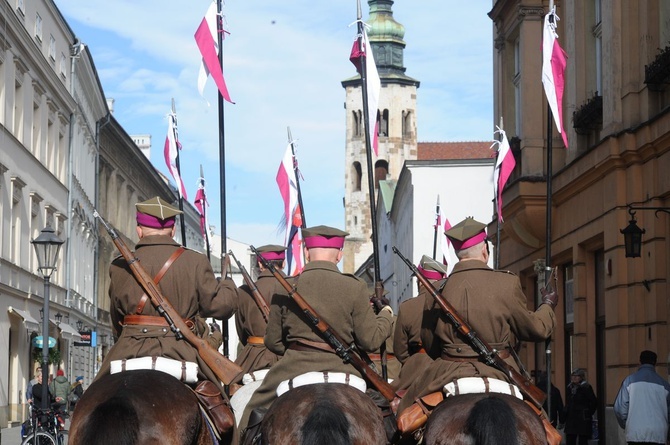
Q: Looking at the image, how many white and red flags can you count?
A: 8